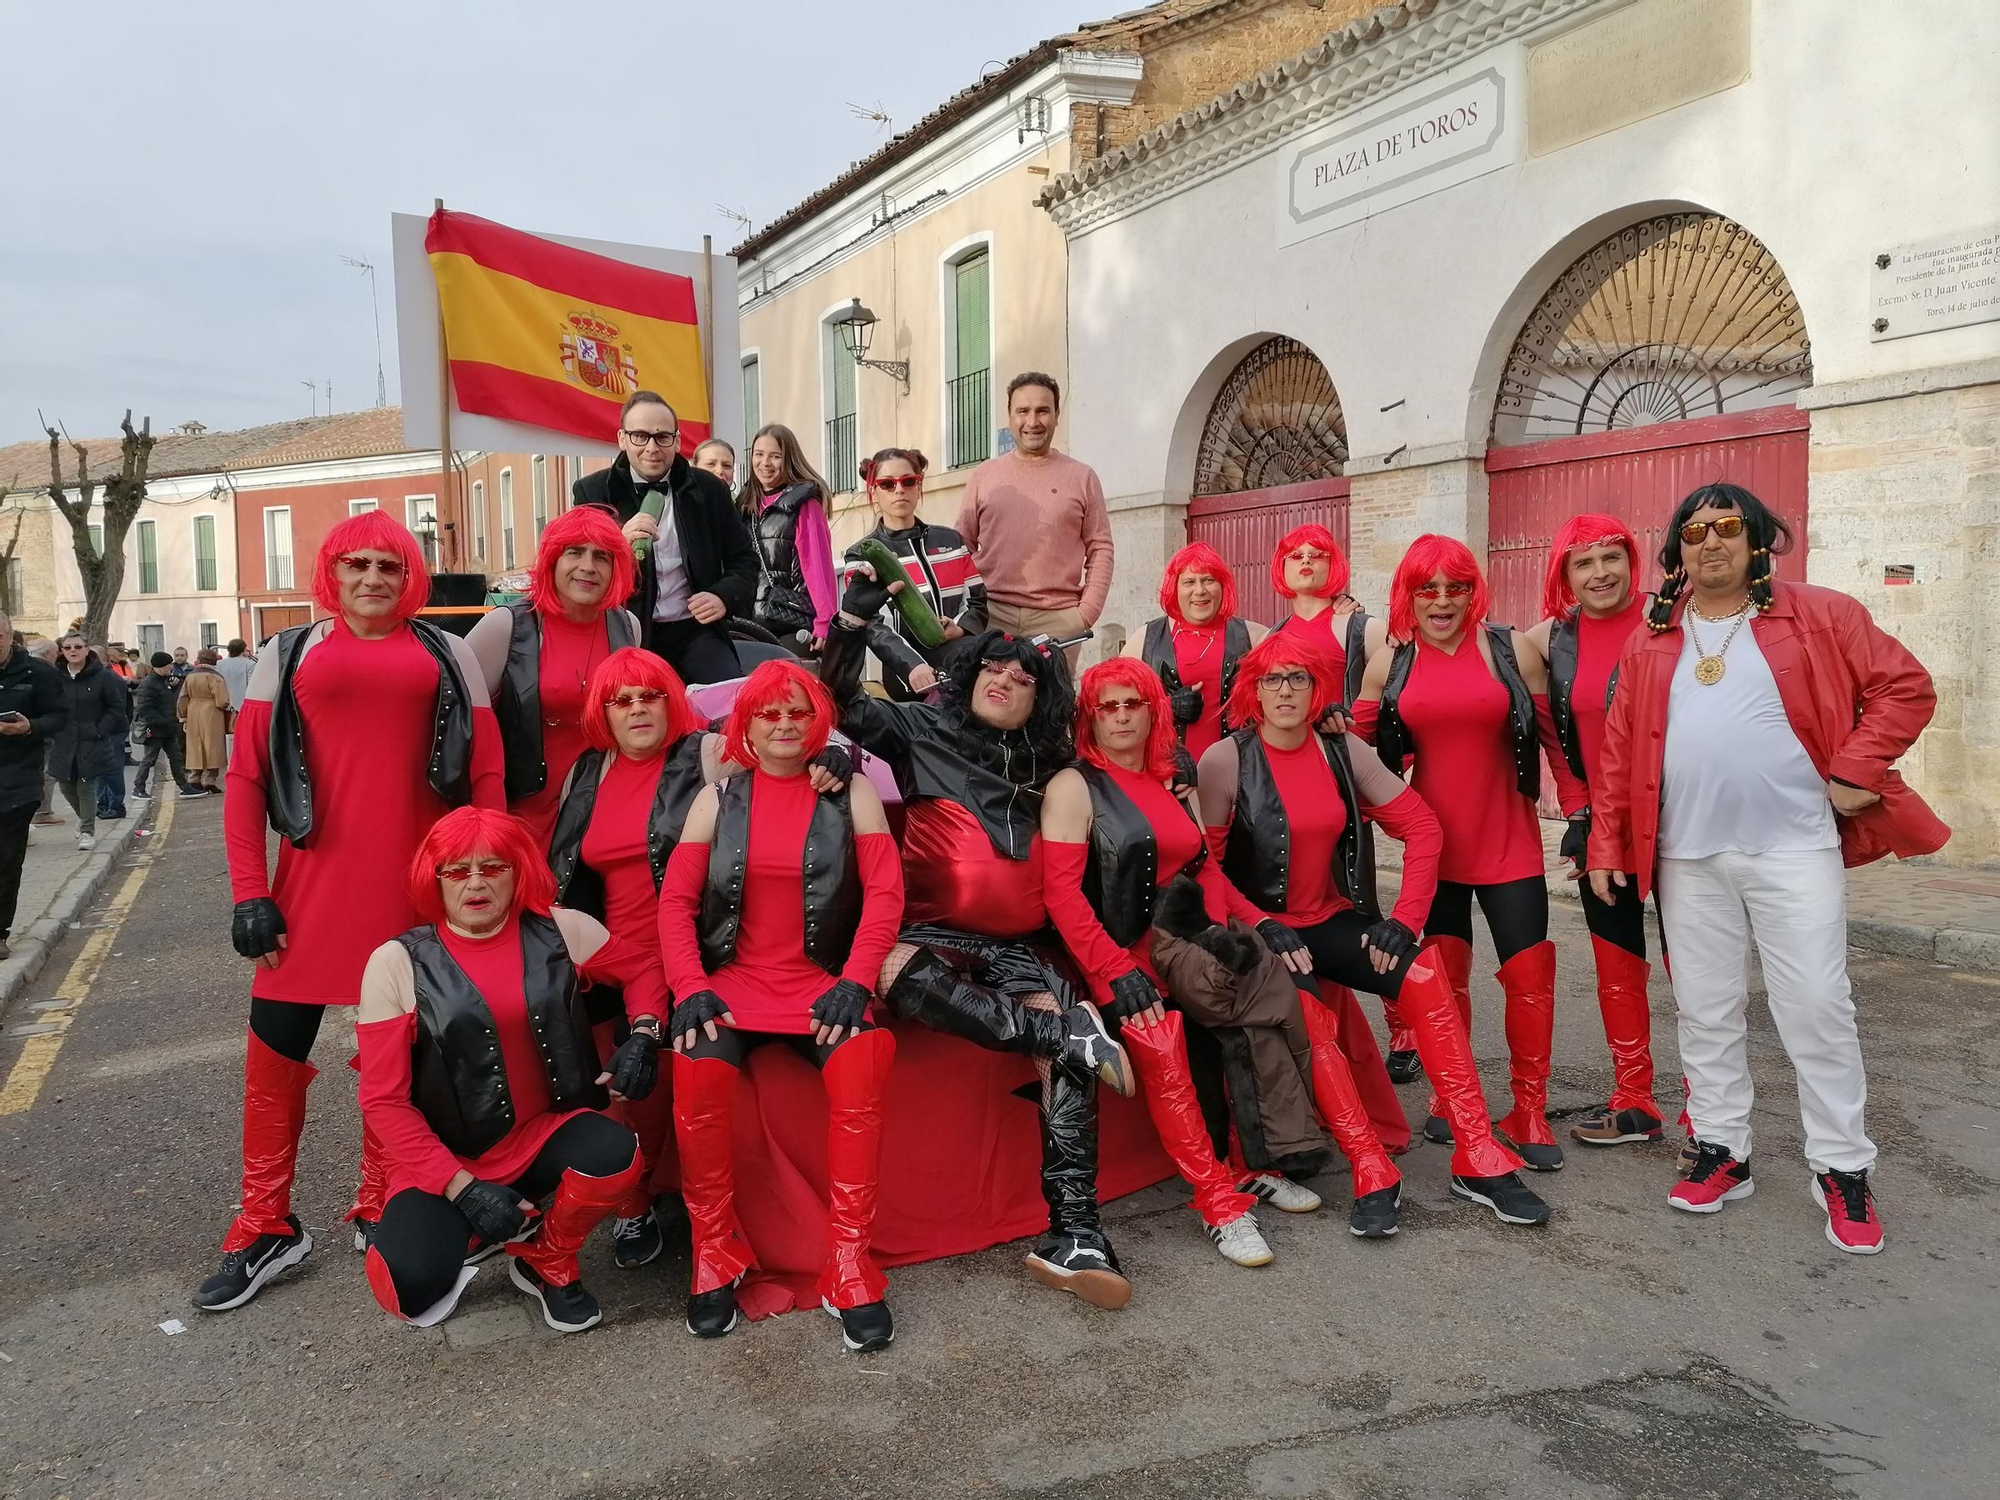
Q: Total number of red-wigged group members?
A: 11